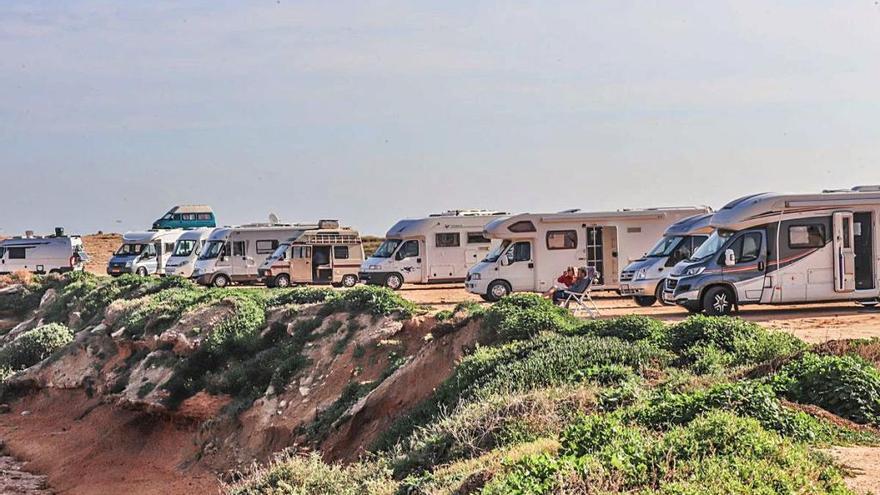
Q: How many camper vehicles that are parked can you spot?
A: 10